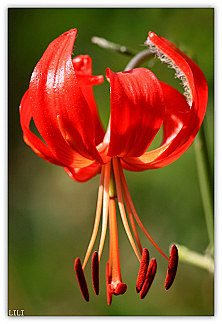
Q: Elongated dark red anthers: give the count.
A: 6